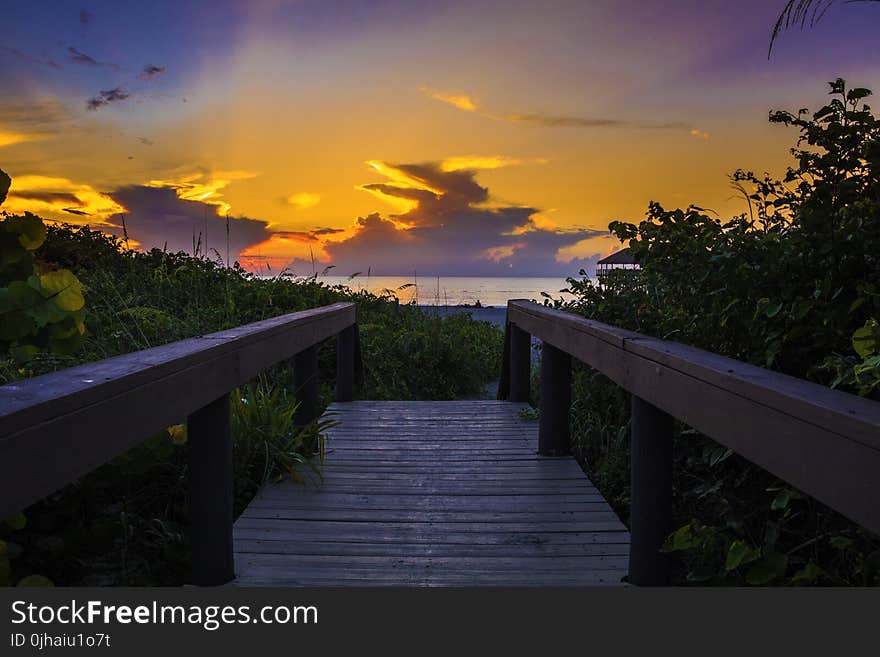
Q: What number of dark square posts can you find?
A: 6